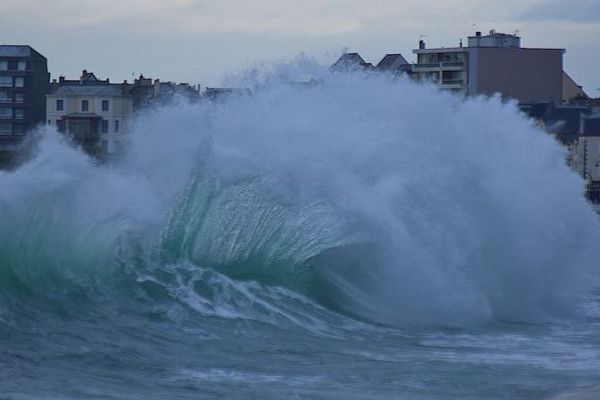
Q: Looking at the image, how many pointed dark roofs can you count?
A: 2